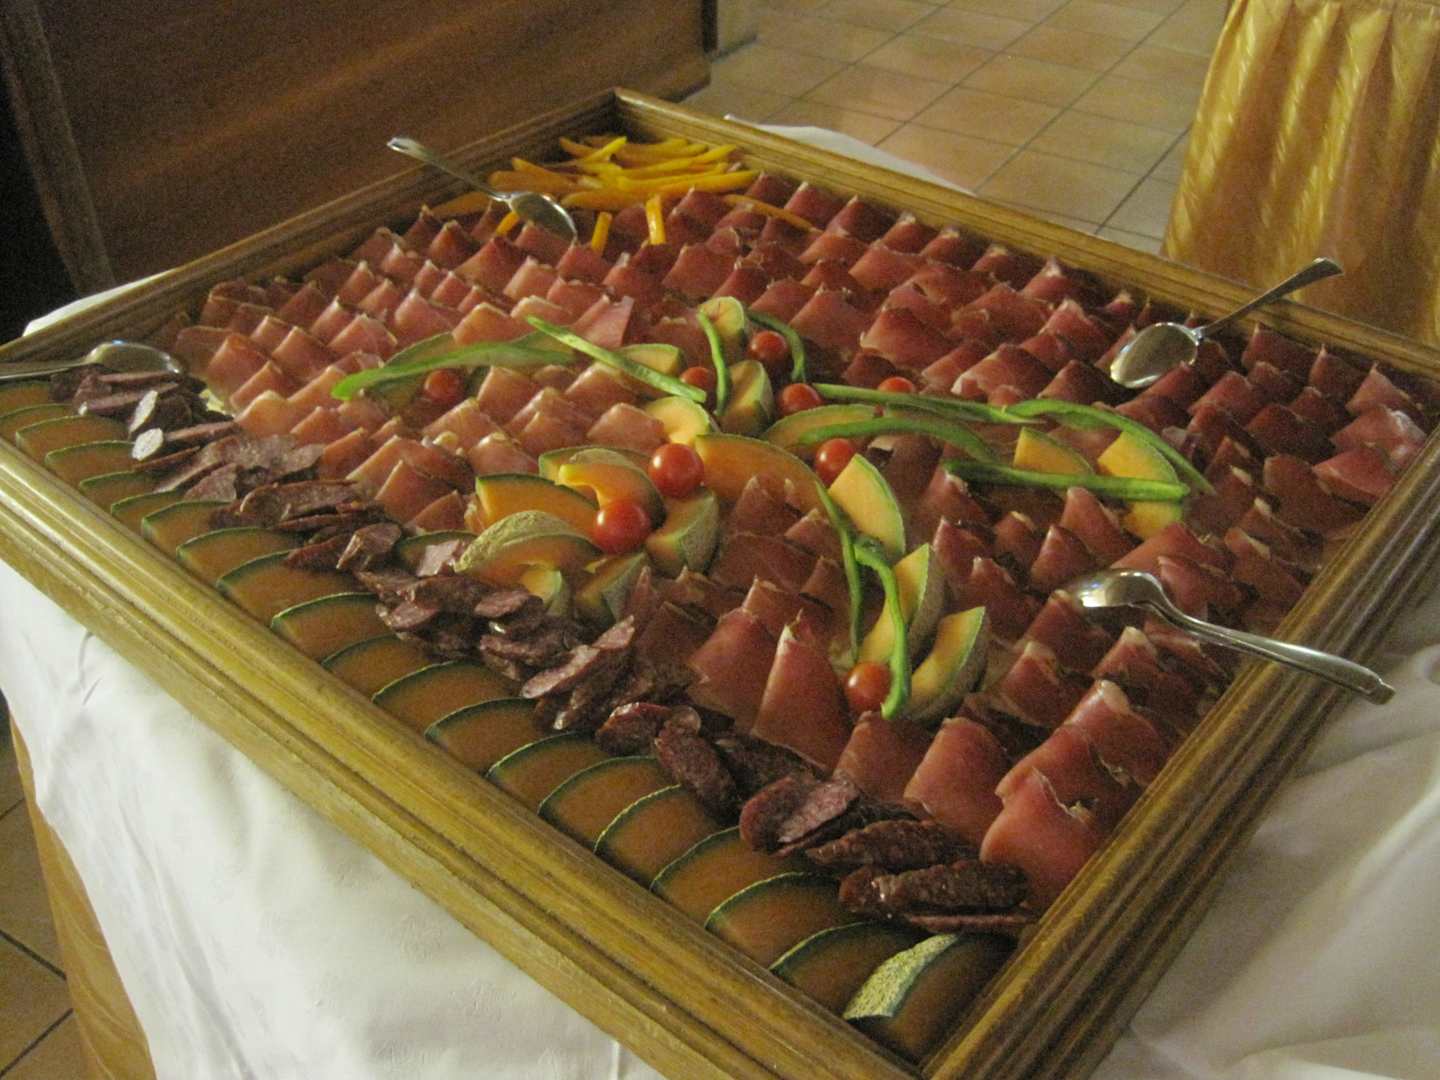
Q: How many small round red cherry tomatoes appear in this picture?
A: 9